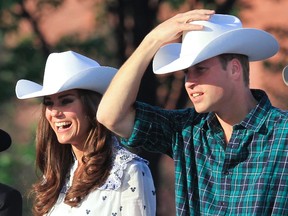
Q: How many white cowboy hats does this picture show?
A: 2